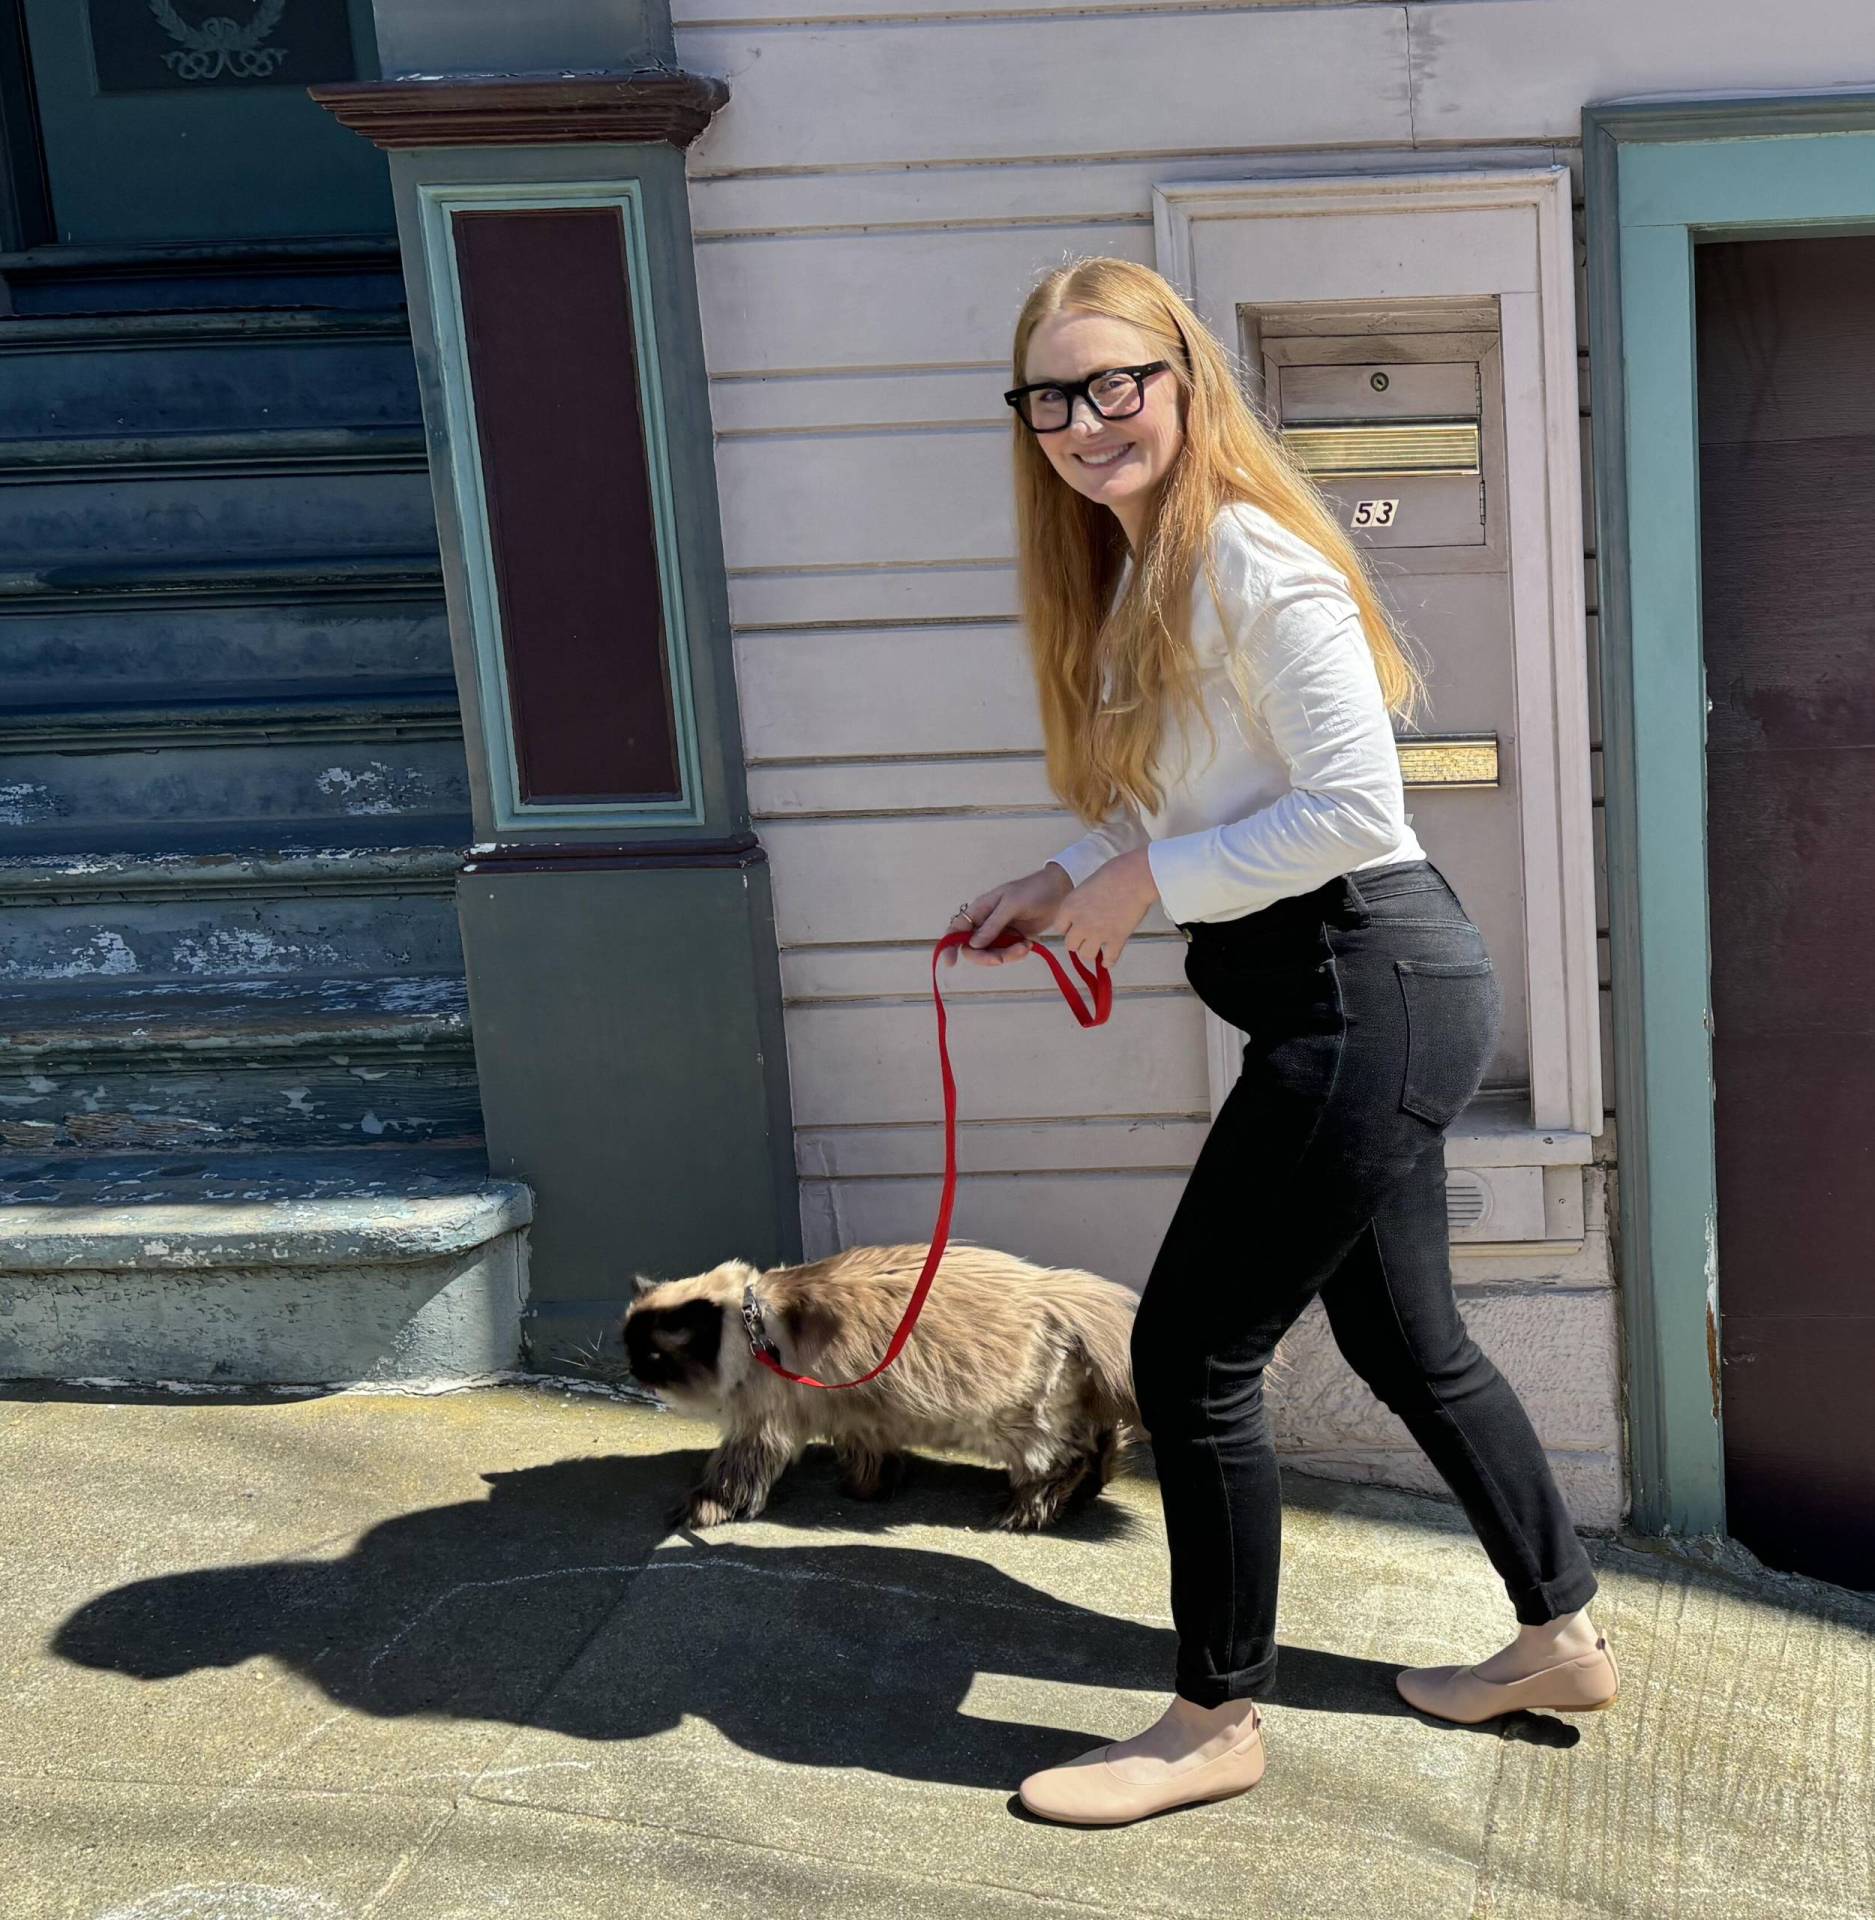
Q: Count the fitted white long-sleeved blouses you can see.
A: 1